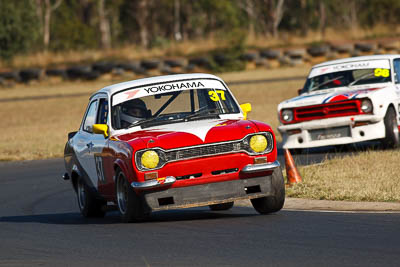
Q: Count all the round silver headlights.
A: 2